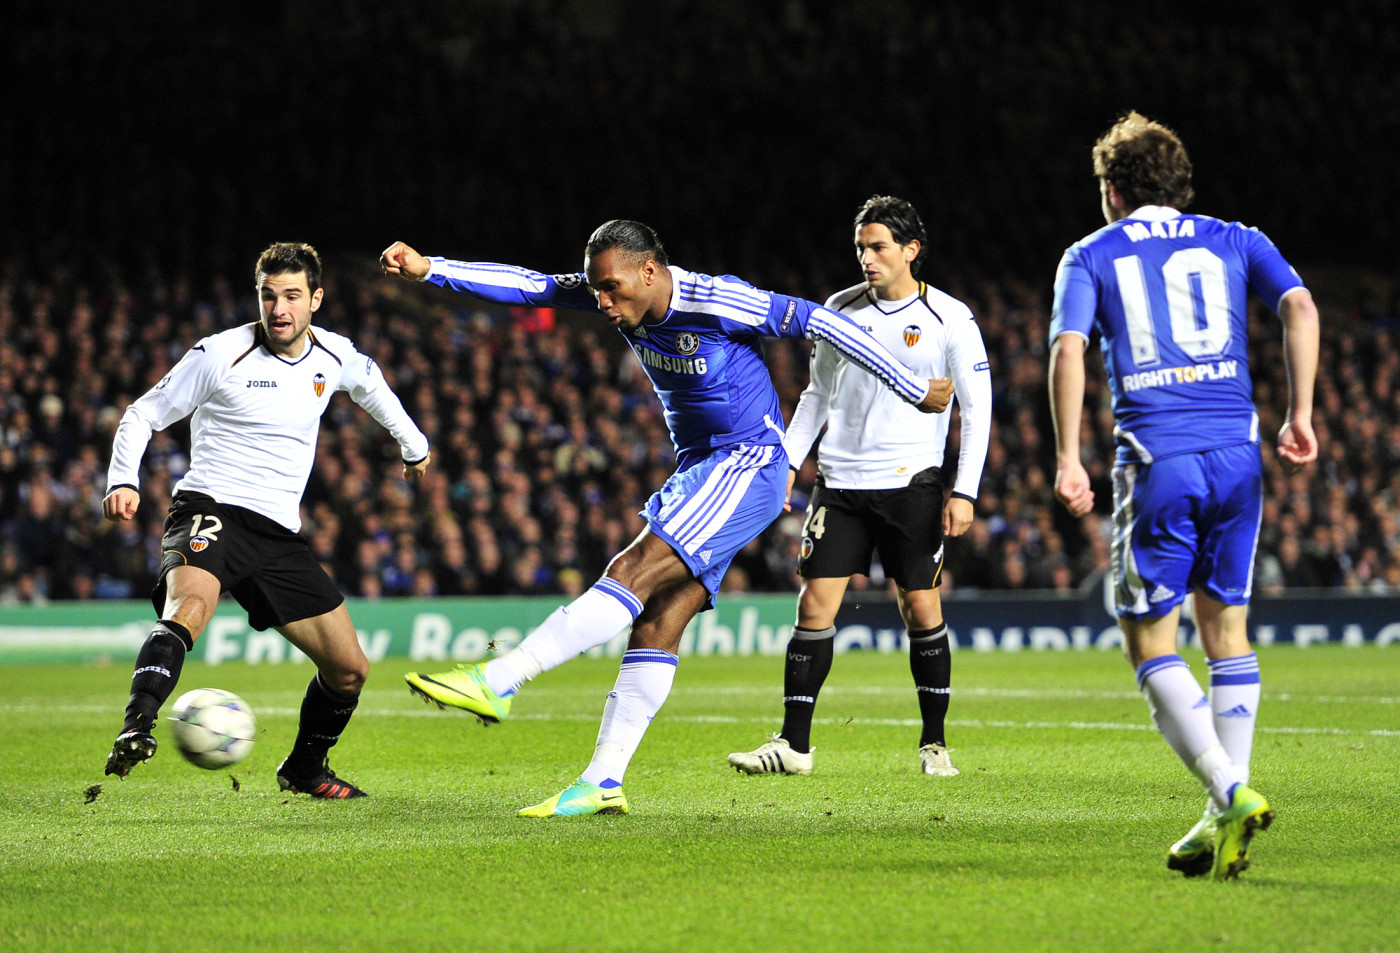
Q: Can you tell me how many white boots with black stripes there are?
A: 2